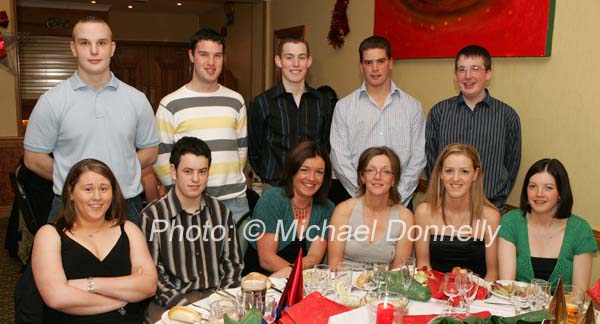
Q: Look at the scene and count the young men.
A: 6